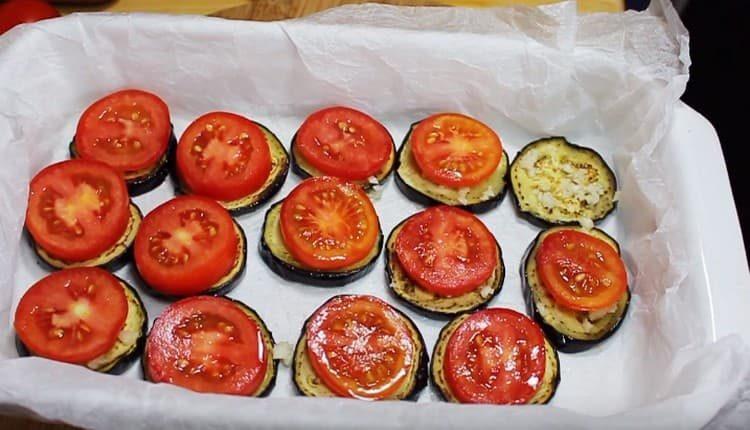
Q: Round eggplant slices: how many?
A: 14